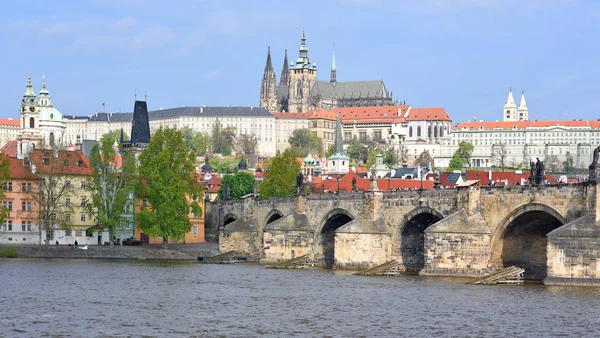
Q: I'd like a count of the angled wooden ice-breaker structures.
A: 4